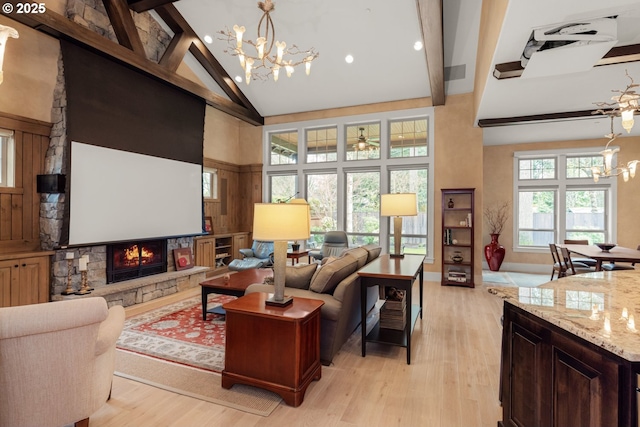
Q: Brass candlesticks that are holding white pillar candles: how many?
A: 3